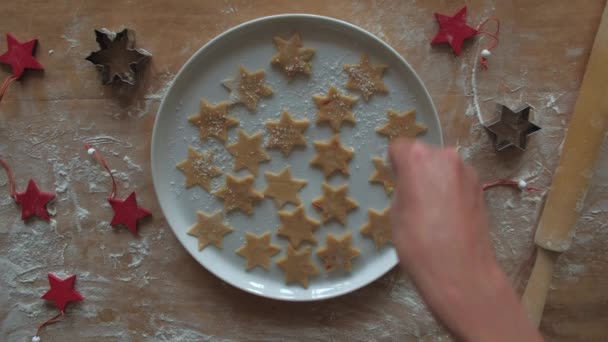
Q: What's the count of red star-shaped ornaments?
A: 5